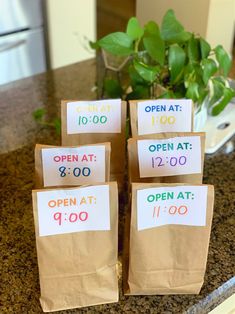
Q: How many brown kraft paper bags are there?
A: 6